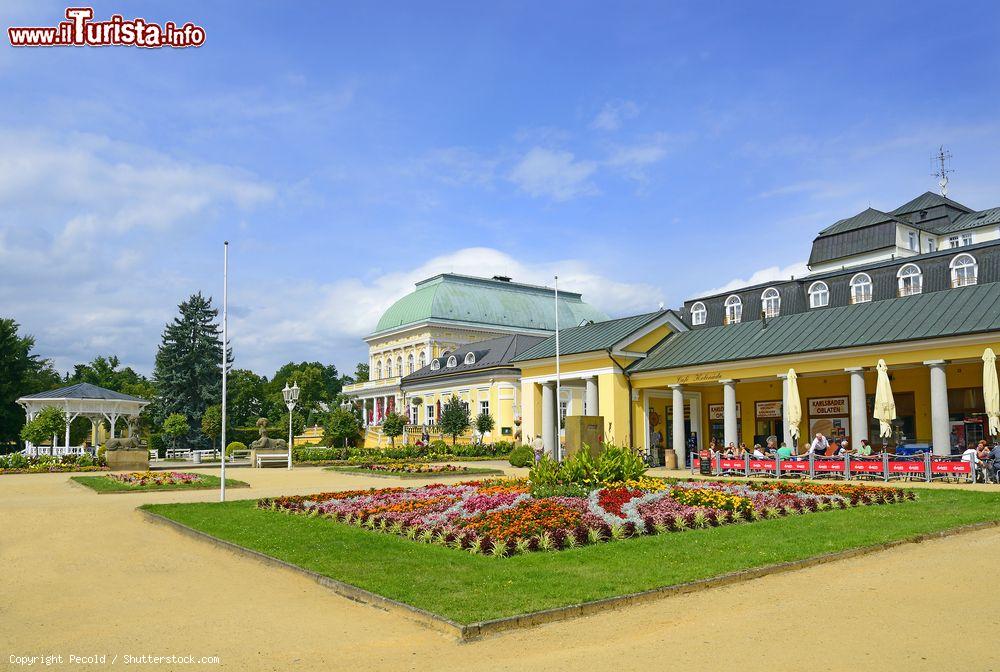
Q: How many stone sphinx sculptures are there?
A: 2